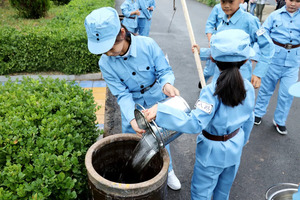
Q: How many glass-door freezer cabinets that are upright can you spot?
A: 0